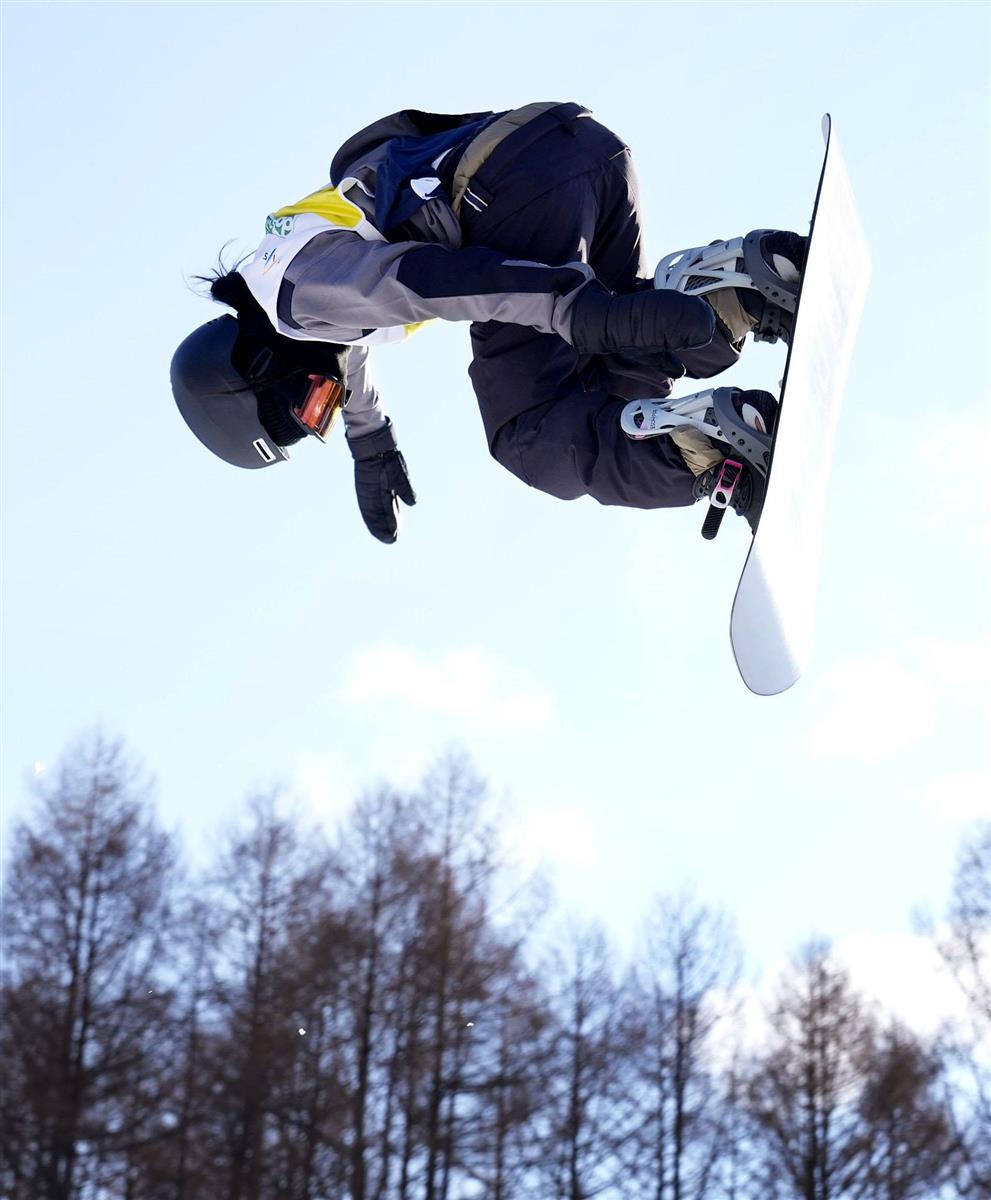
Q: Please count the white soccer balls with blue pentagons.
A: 0